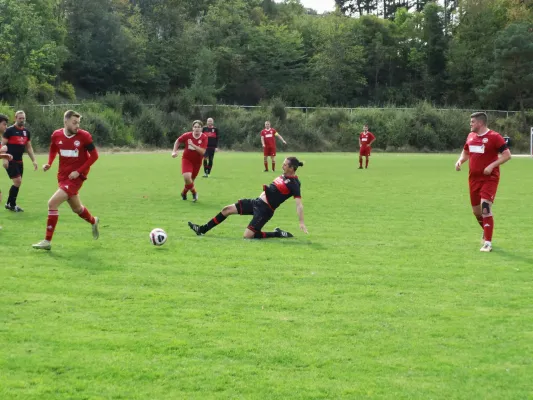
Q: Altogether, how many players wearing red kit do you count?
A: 5